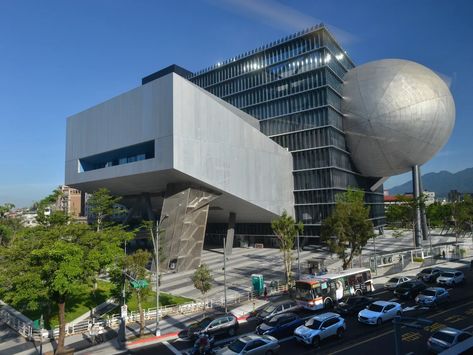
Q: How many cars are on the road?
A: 13